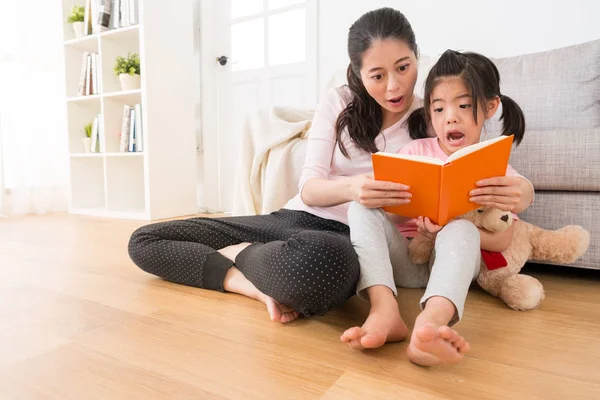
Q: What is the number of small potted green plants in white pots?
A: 3